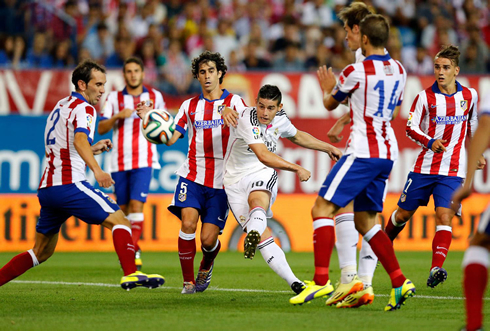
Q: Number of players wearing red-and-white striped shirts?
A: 5